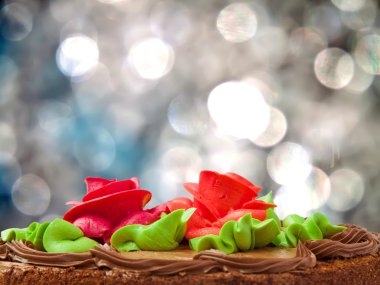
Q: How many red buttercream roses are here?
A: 2